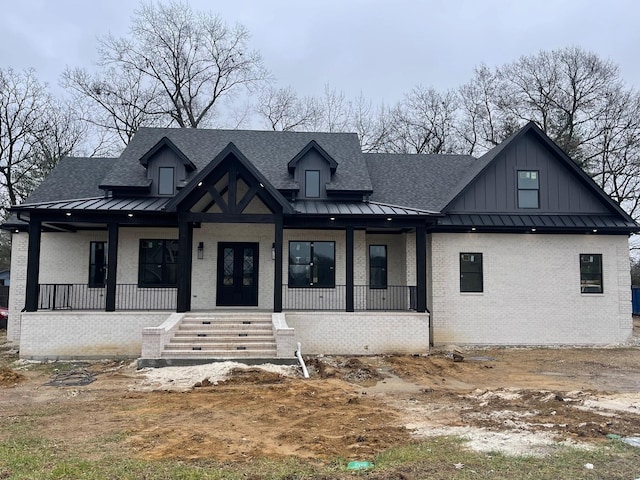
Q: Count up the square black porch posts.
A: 6